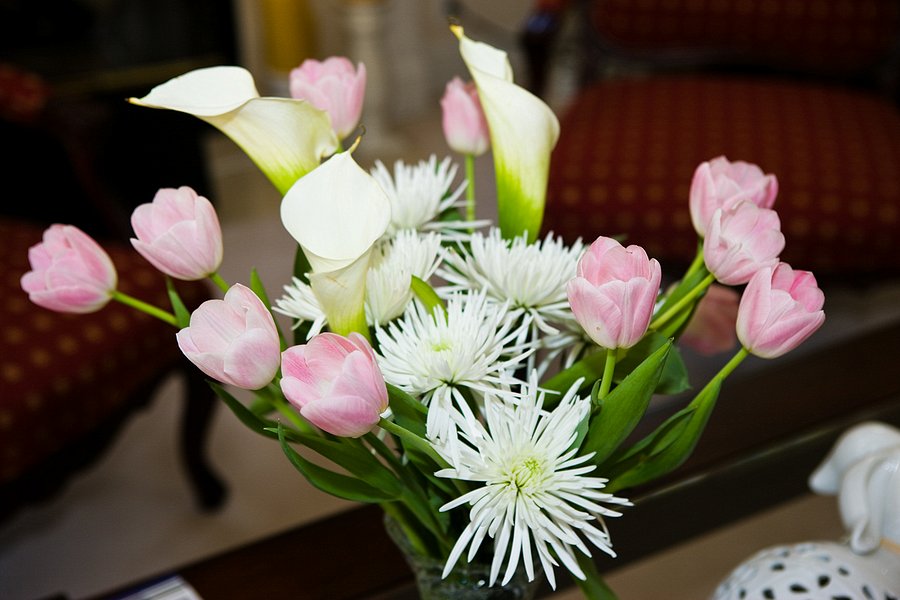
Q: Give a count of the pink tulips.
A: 10